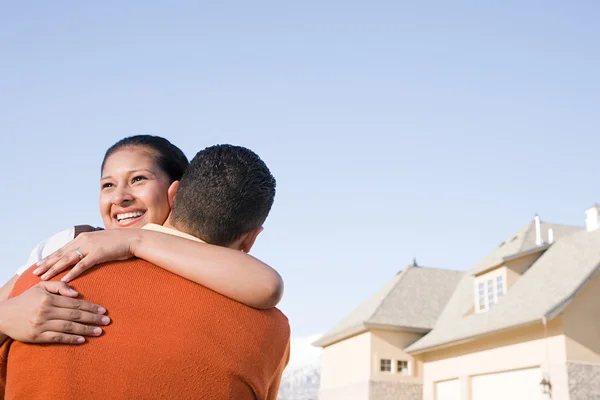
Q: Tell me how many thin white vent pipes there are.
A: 2